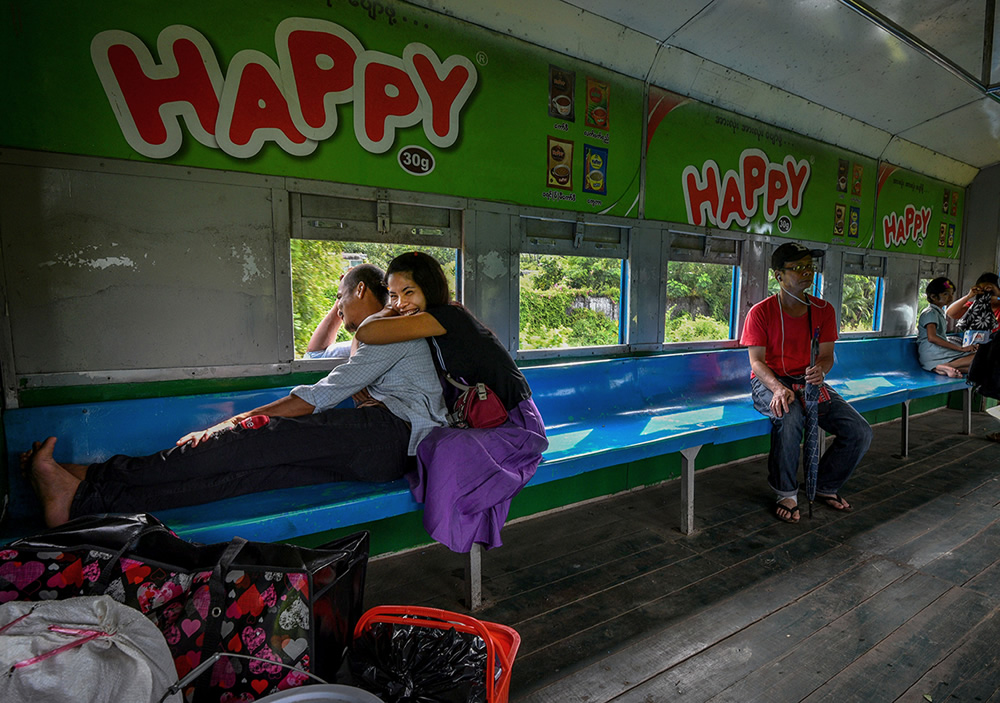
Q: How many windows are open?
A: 6